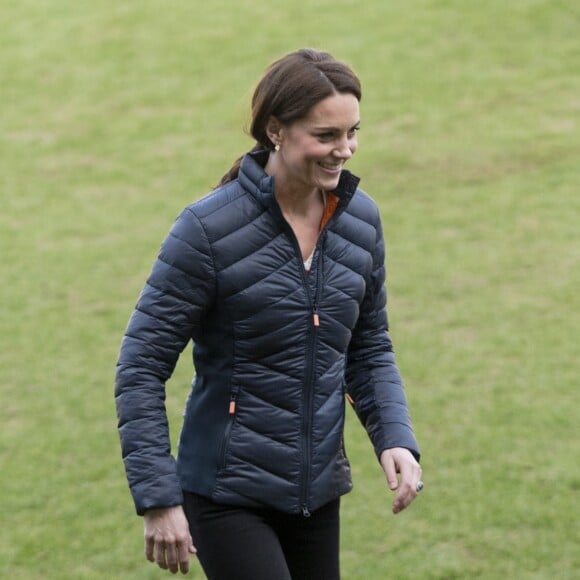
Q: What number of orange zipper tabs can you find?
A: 3